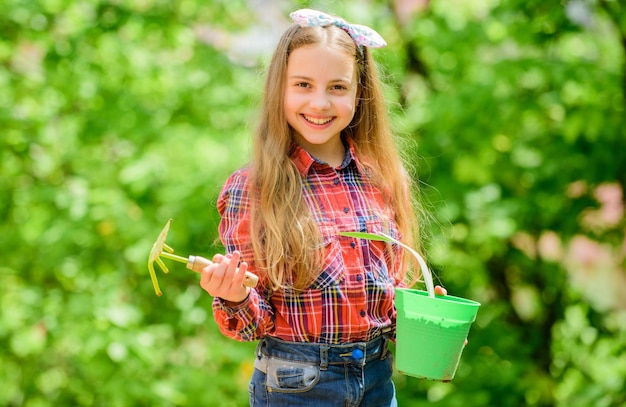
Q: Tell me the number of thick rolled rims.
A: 1